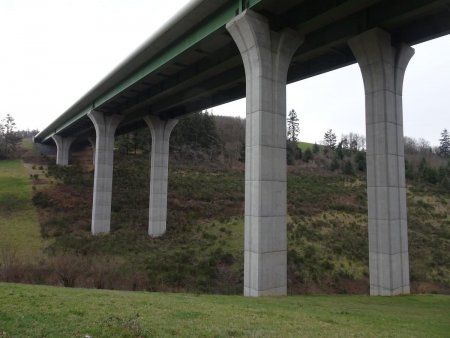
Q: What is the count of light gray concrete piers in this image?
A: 6